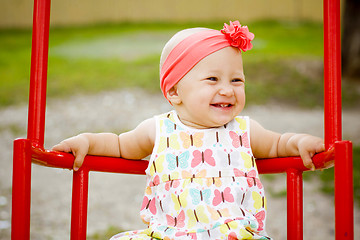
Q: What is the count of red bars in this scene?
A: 7